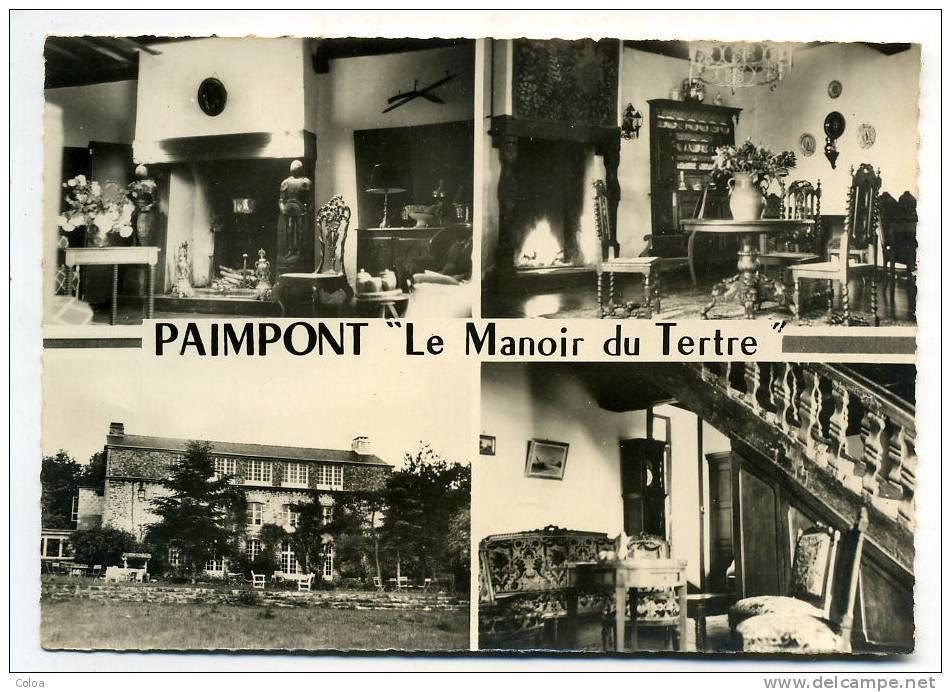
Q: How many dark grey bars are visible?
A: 2